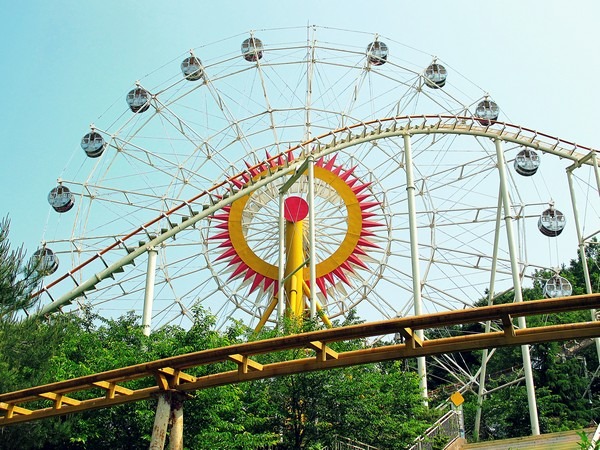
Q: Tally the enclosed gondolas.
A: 12